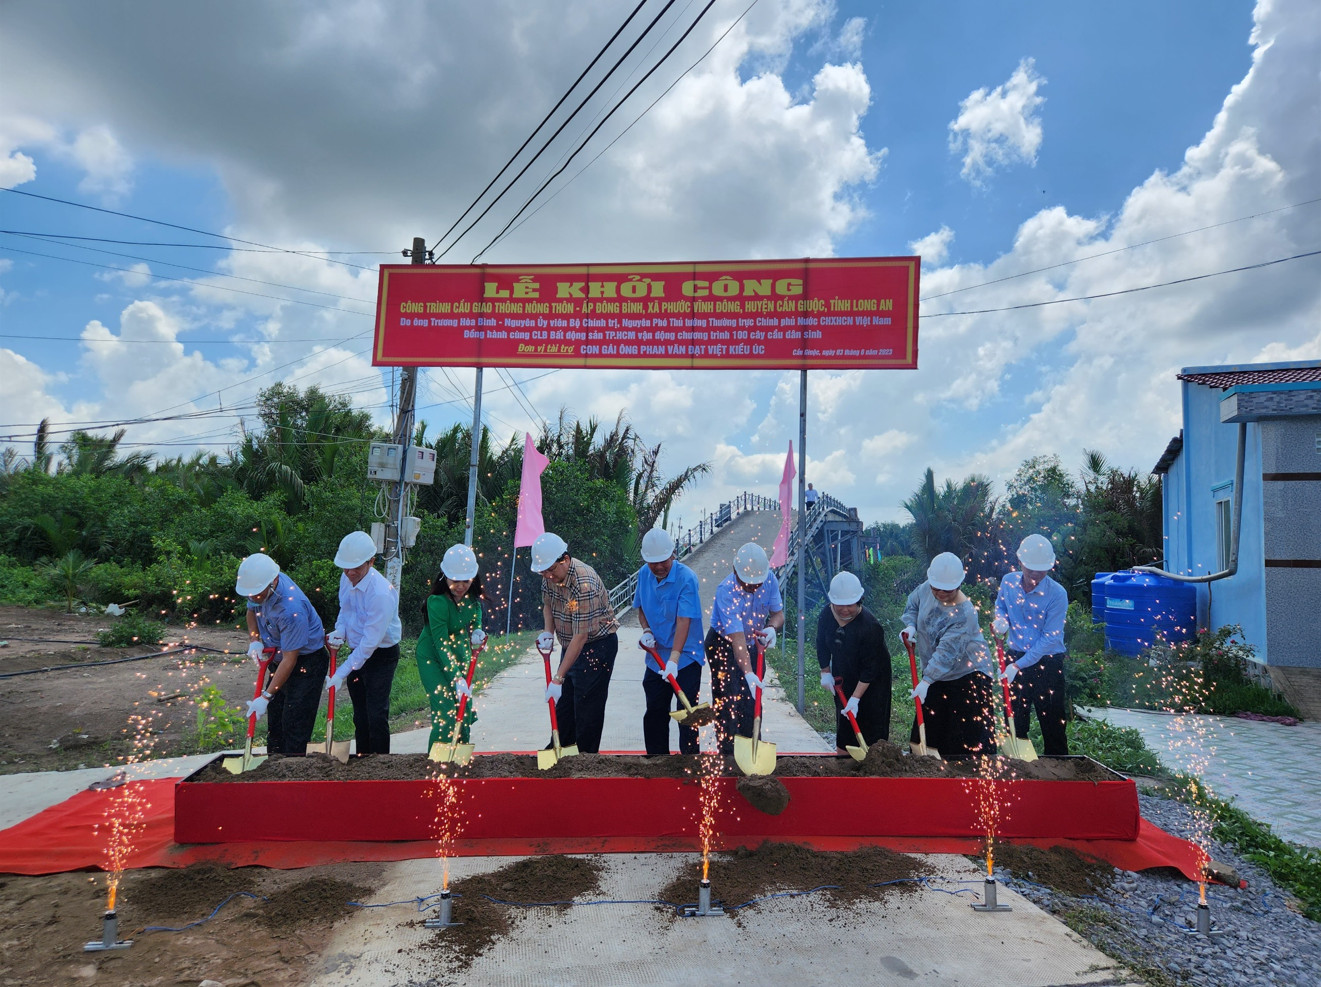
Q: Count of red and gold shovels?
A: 9